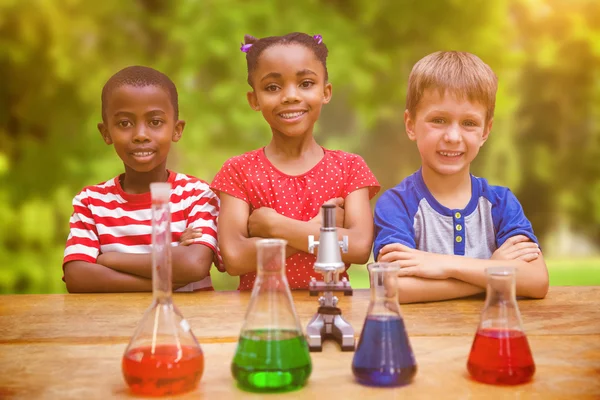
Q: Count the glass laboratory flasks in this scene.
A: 4